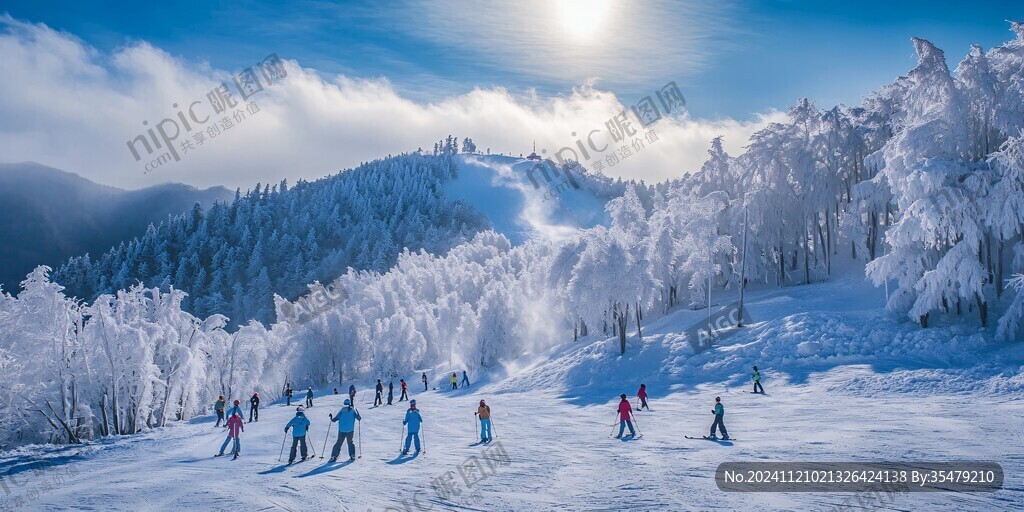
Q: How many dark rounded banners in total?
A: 1